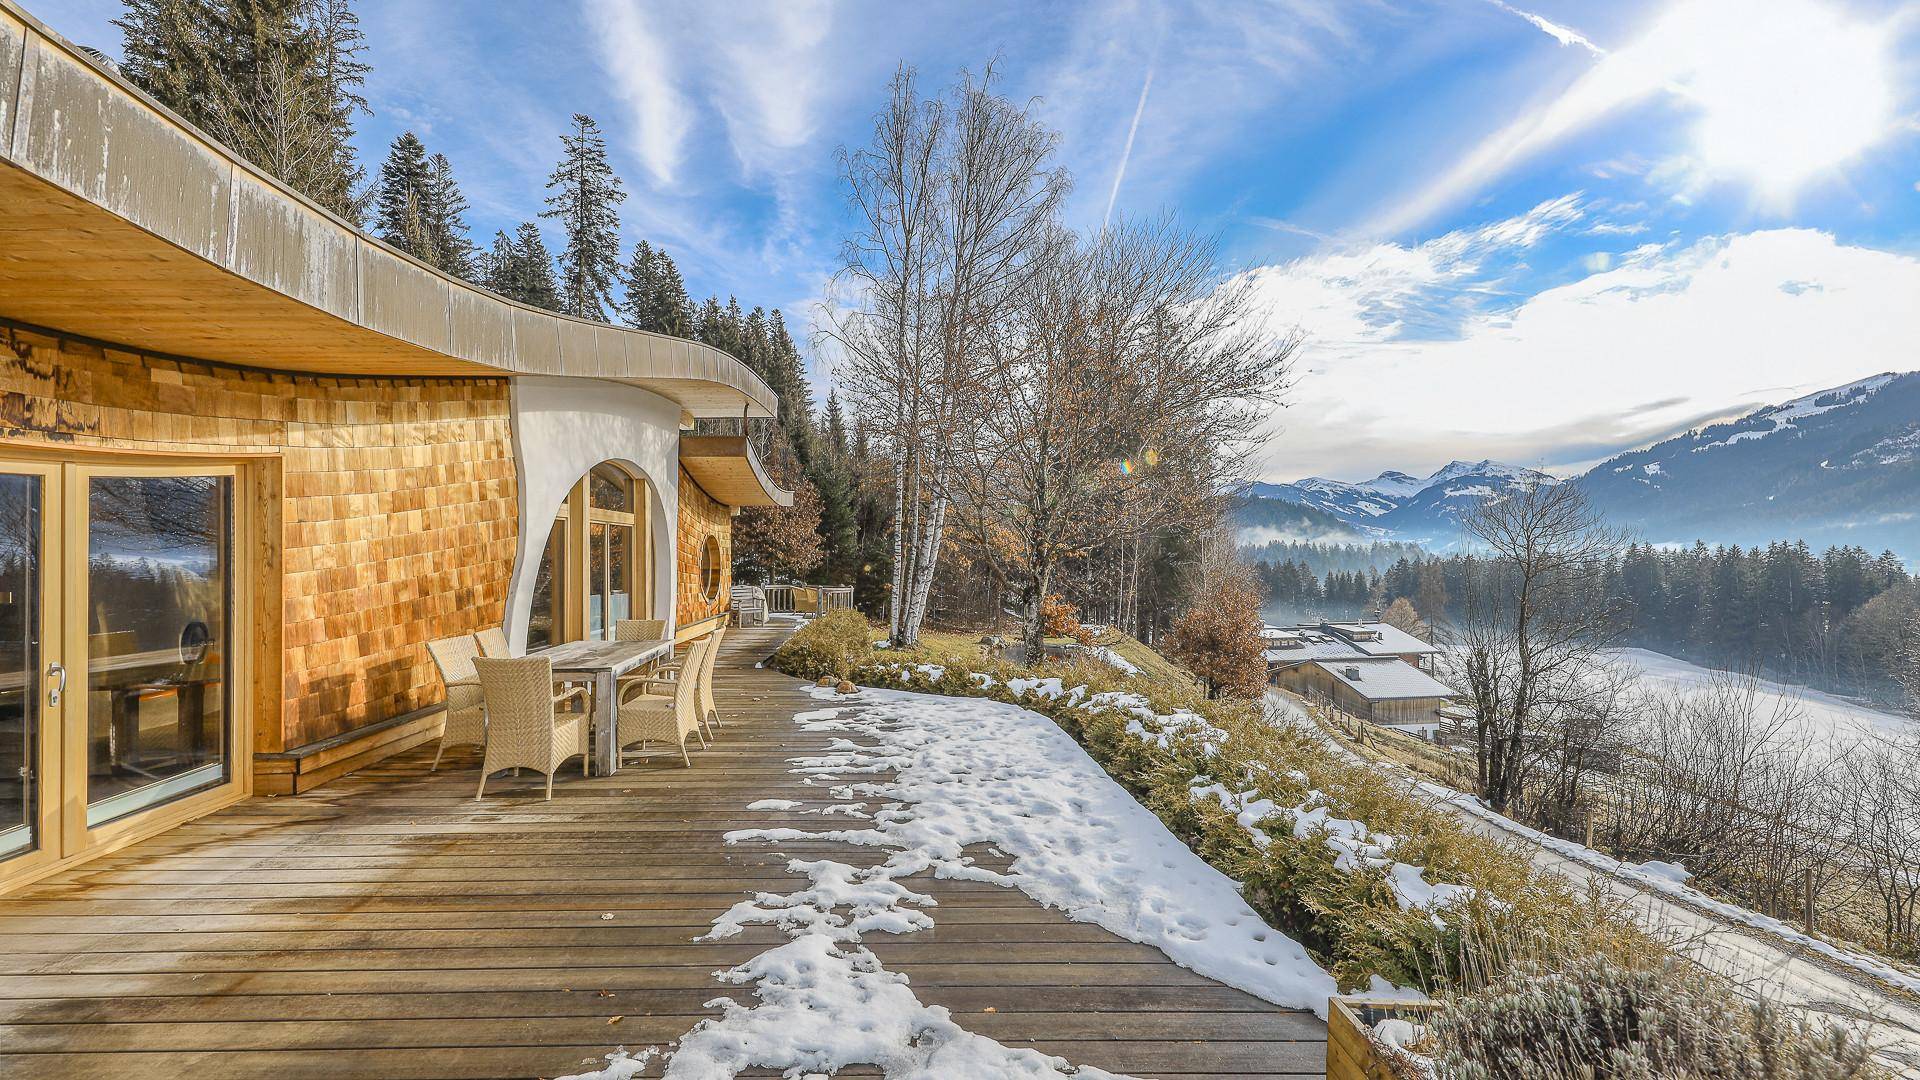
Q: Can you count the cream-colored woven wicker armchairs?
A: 6